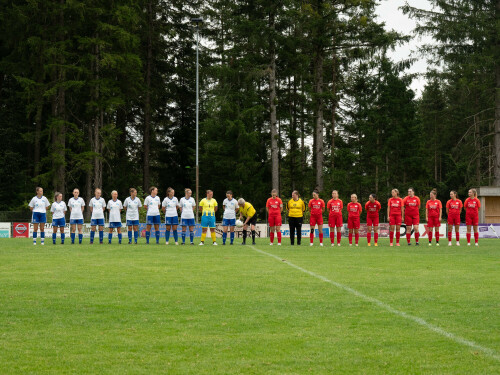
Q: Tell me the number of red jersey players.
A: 10